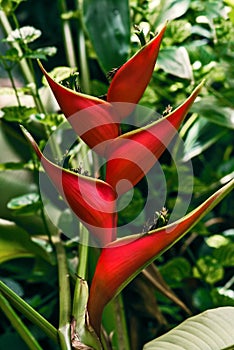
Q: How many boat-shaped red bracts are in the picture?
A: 5